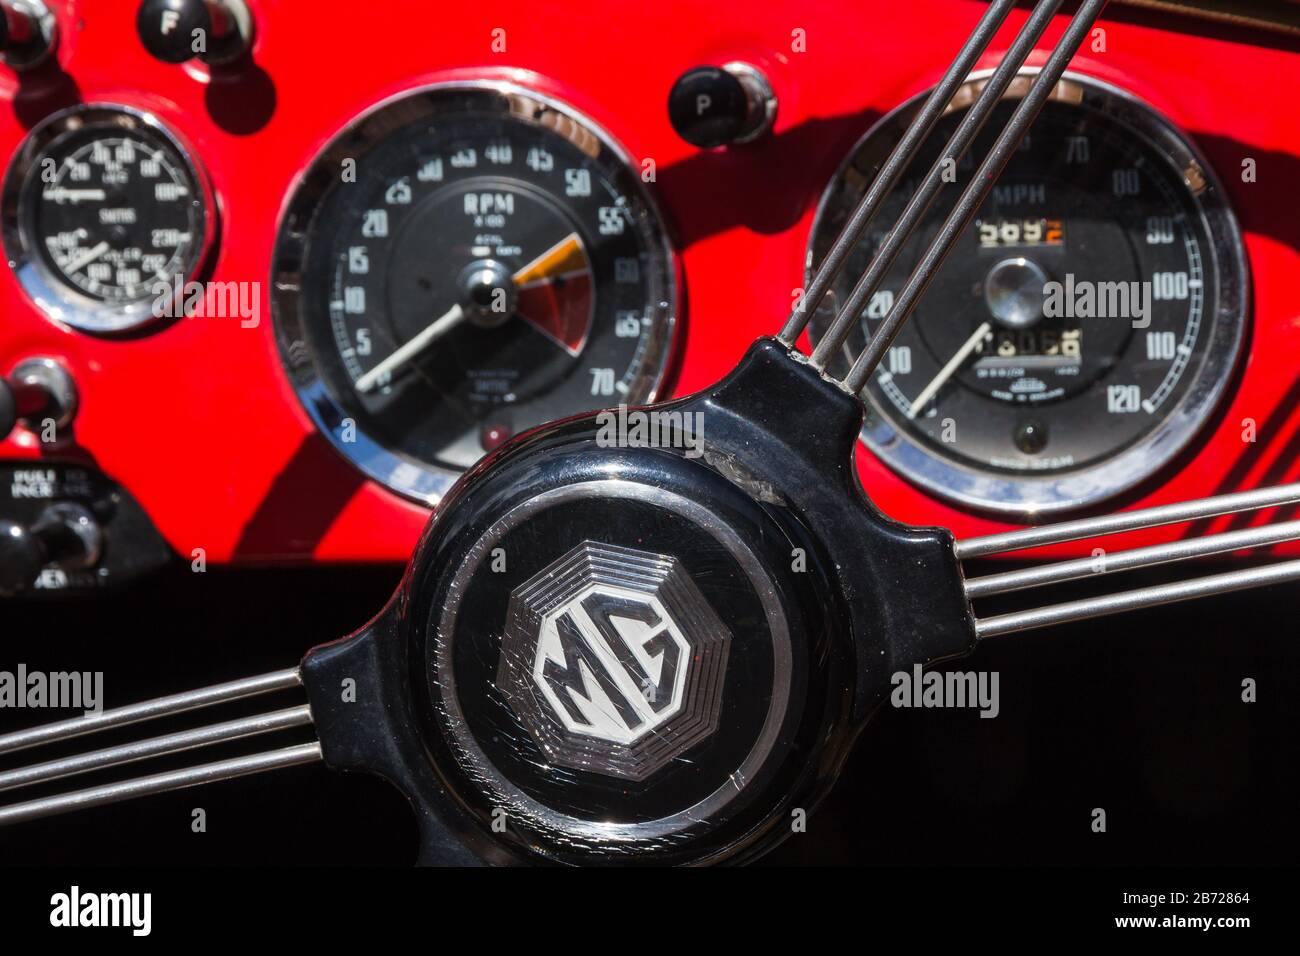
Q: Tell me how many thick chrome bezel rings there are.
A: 3